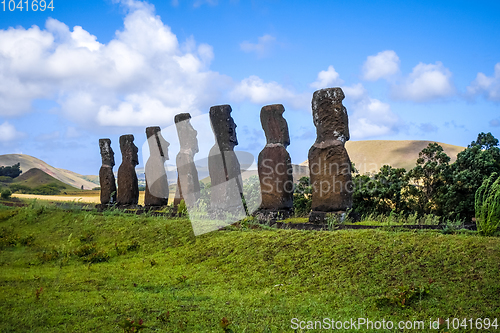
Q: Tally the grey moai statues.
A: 7